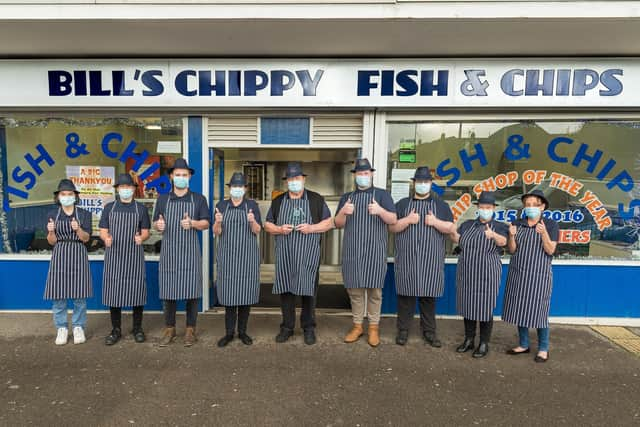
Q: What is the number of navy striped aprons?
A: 9